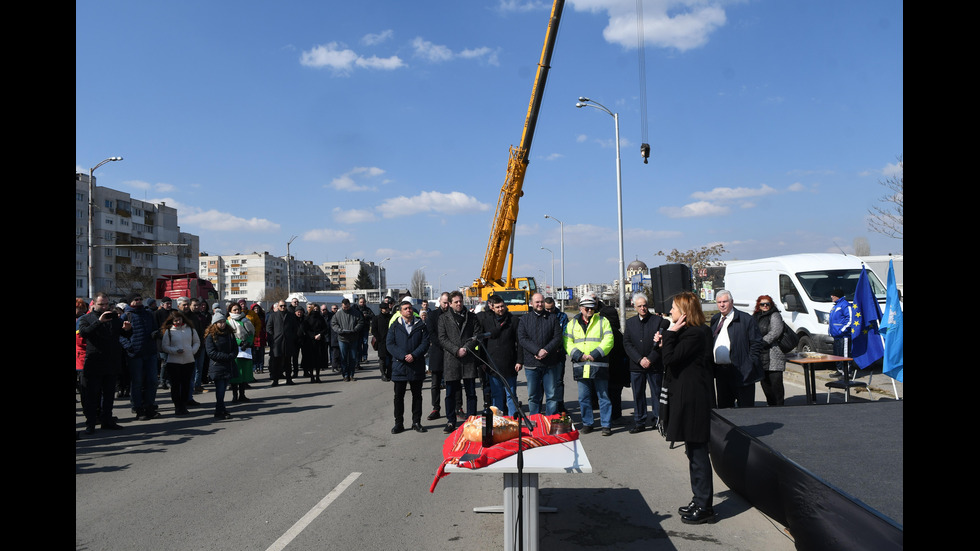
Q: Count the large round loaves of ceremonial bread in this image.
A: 1